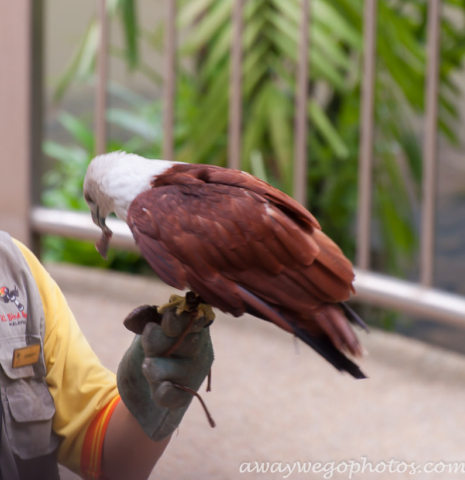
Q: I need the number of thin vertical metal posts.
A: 6